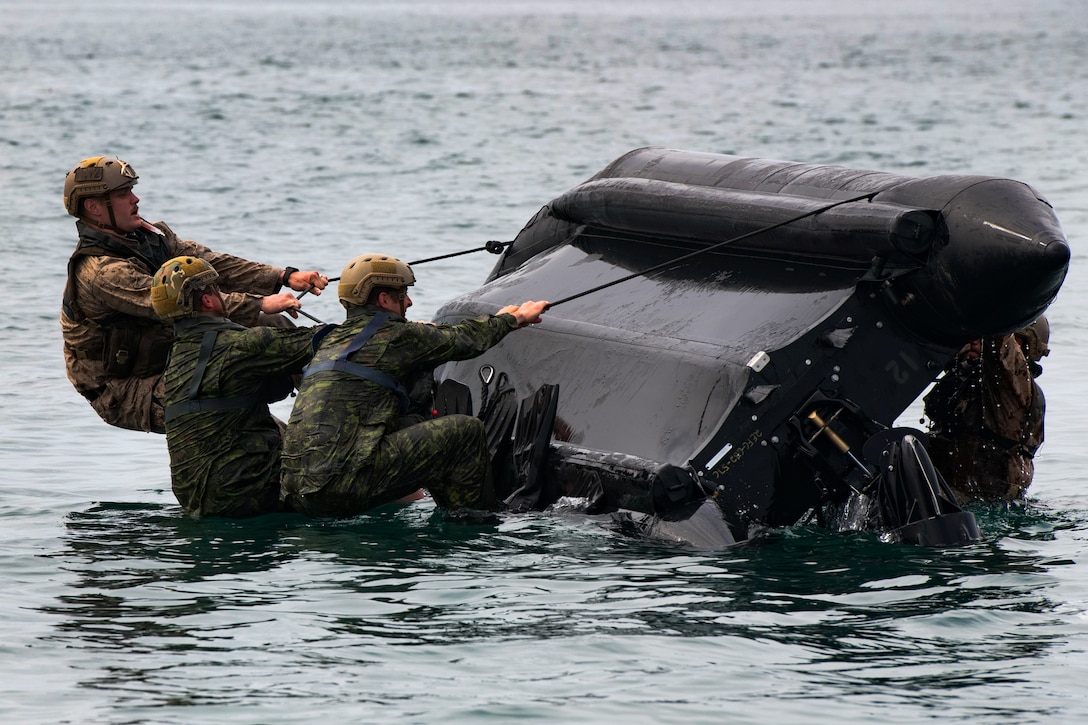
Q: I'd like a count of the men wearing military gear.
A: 4